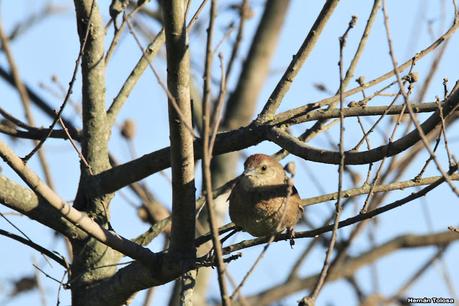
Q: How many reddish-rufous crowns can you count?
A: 1